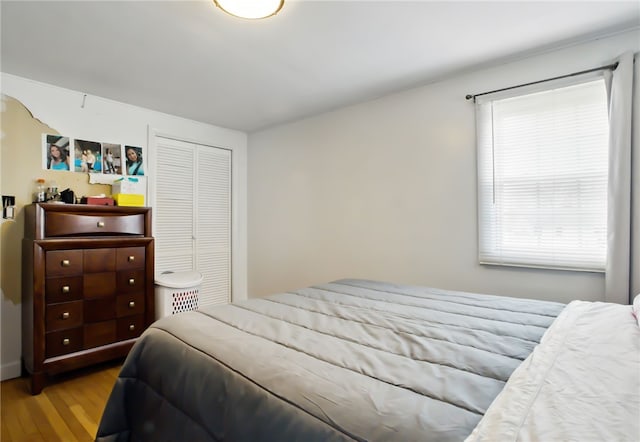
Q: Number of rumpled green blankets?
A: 0